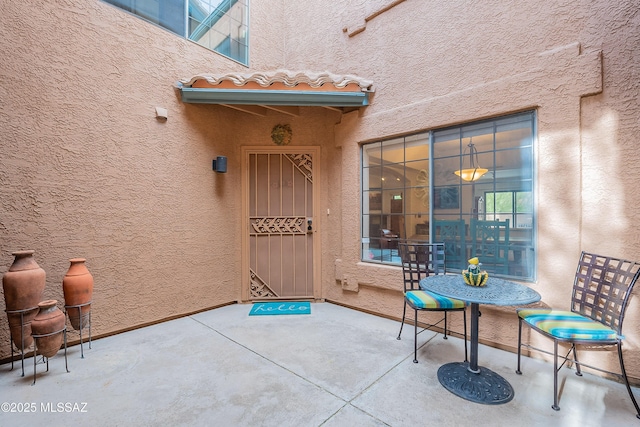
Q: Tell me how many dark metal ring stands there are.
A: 3